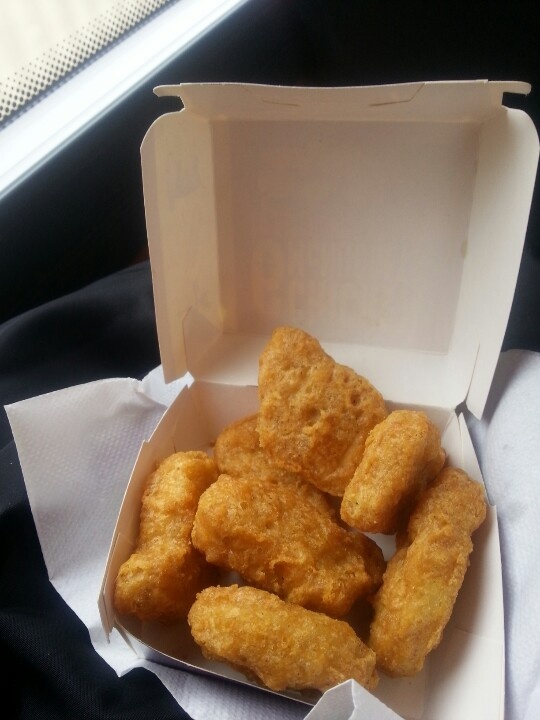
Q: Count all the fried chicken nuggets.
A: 7